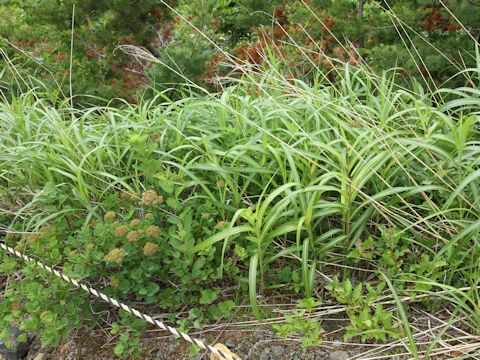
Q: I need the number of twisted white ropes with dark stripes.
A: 1